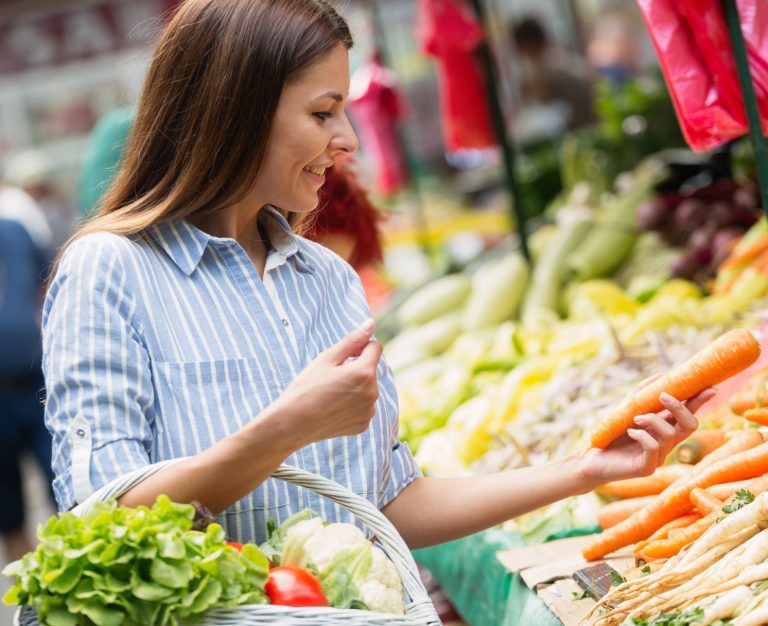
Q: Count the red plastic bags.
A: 3